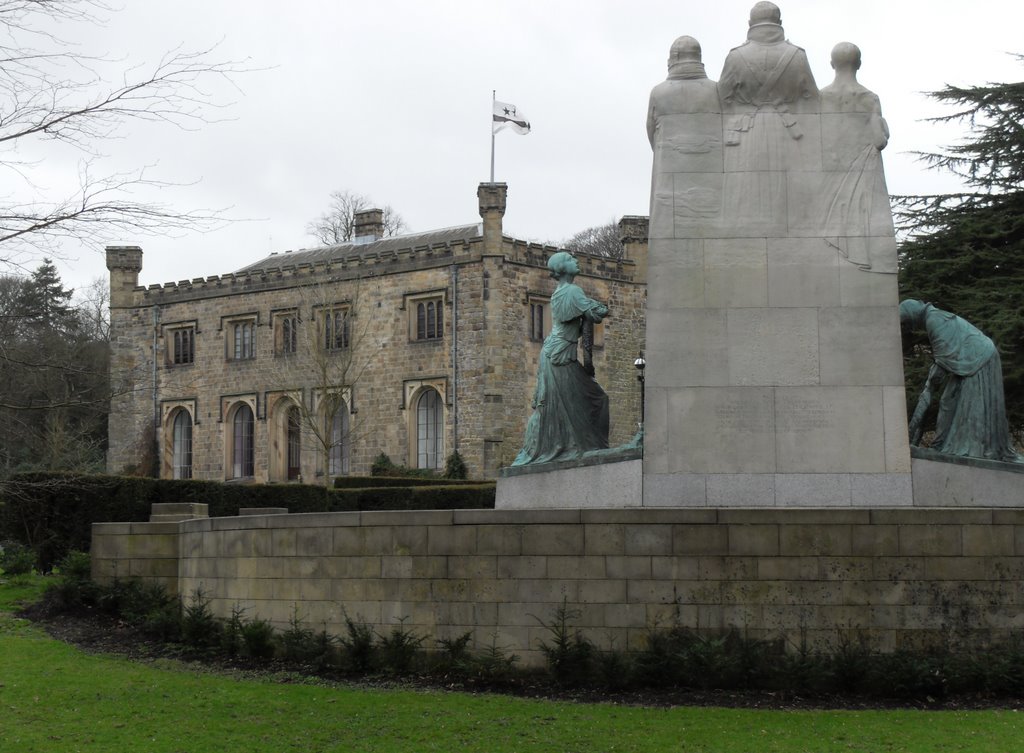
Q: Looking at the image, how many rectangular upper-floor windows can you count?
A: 6